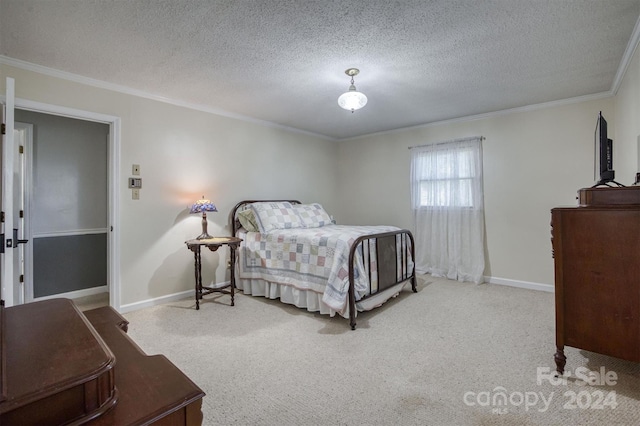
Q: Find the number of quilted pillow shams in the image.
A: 2